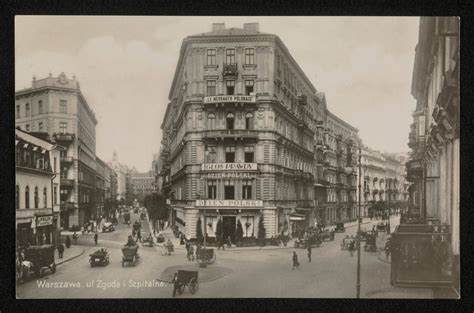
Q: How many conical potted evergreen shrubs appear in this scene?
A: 4